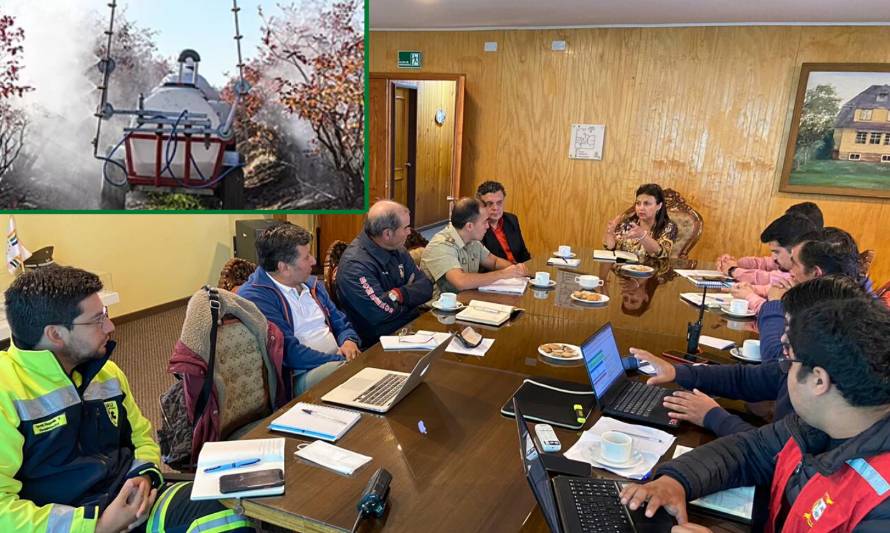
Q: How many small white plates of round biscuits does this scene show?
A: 3